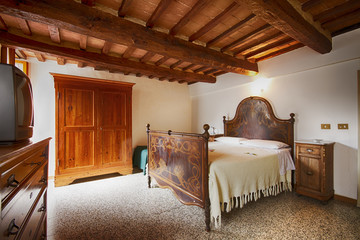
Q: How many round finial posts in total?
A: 4